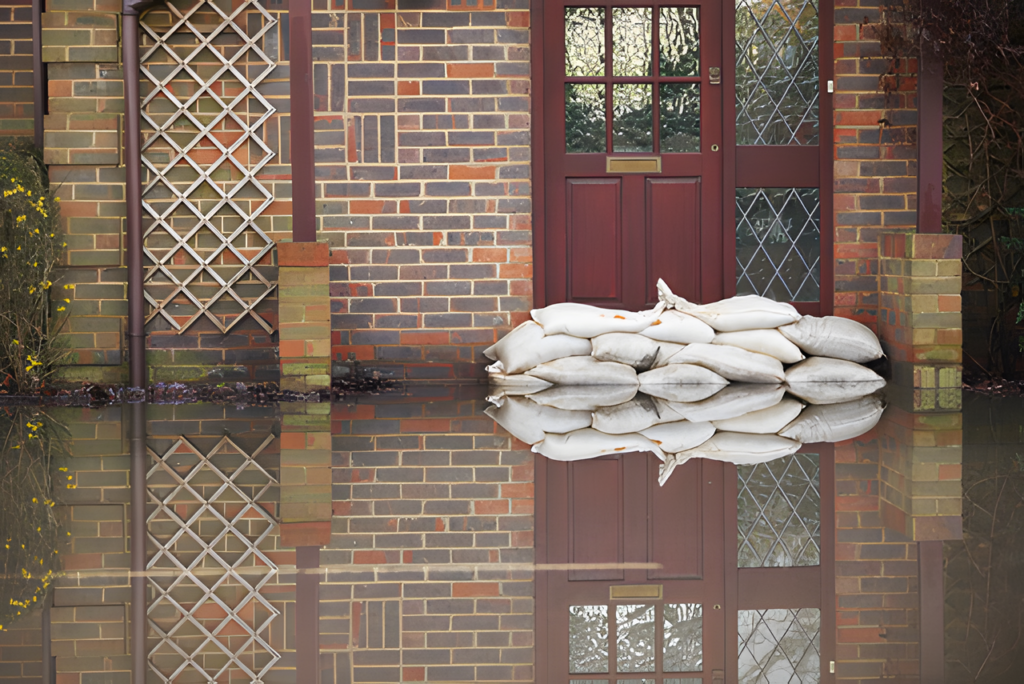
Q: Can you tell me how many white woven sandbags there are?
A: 12